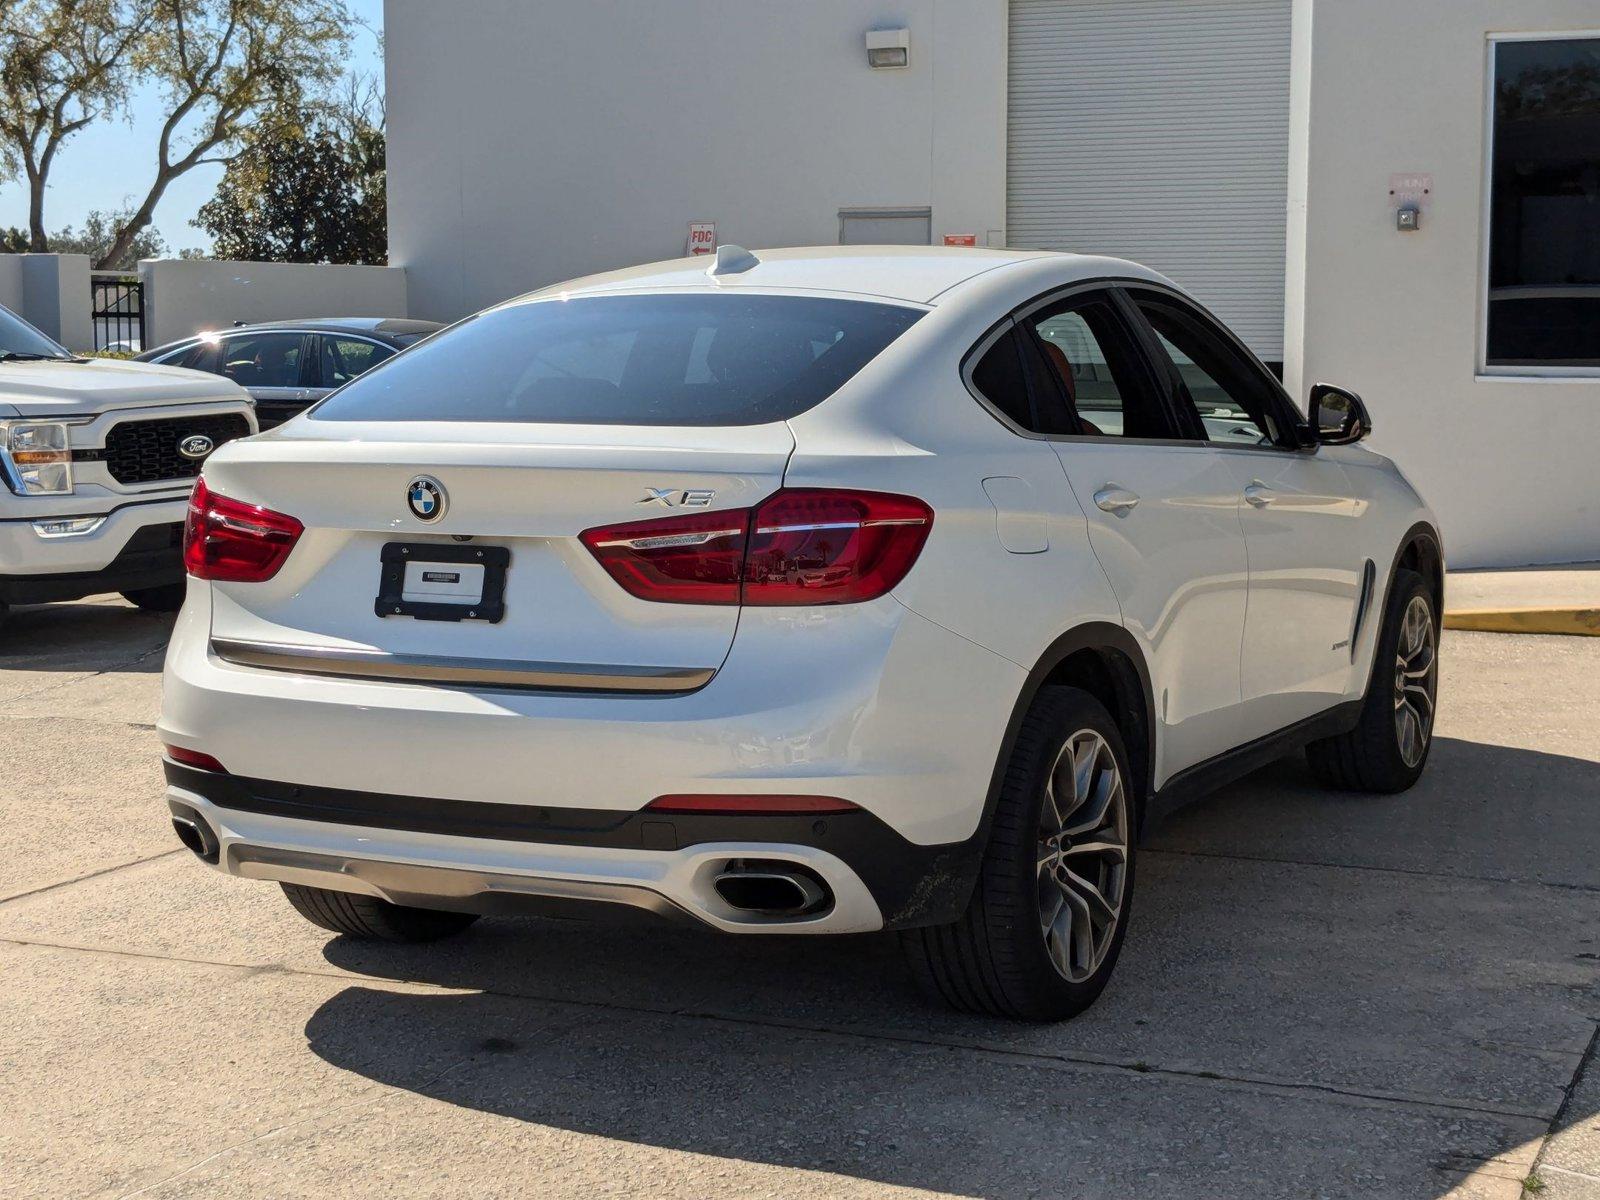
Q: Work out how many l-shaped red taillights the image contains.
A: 2